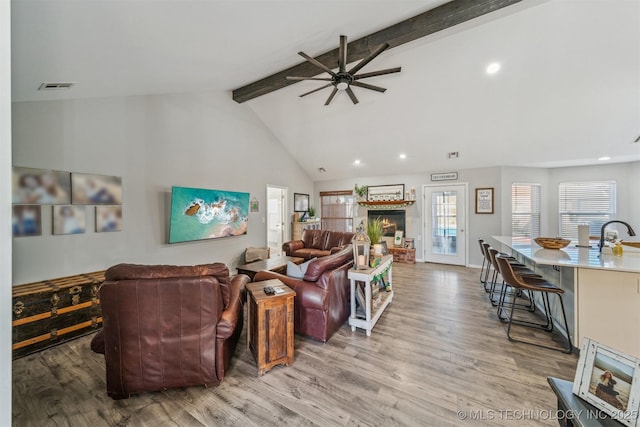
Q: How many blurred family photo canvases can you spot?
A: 5